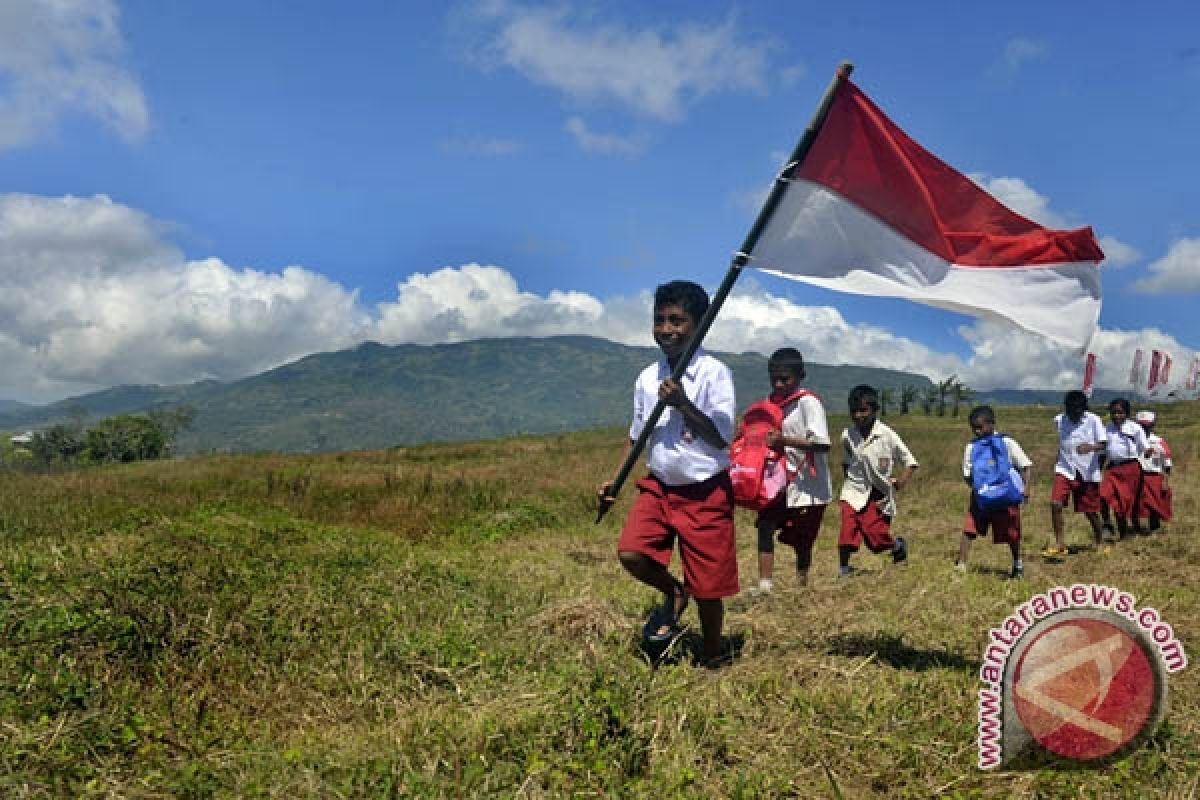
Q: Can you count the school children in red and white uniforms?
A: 7